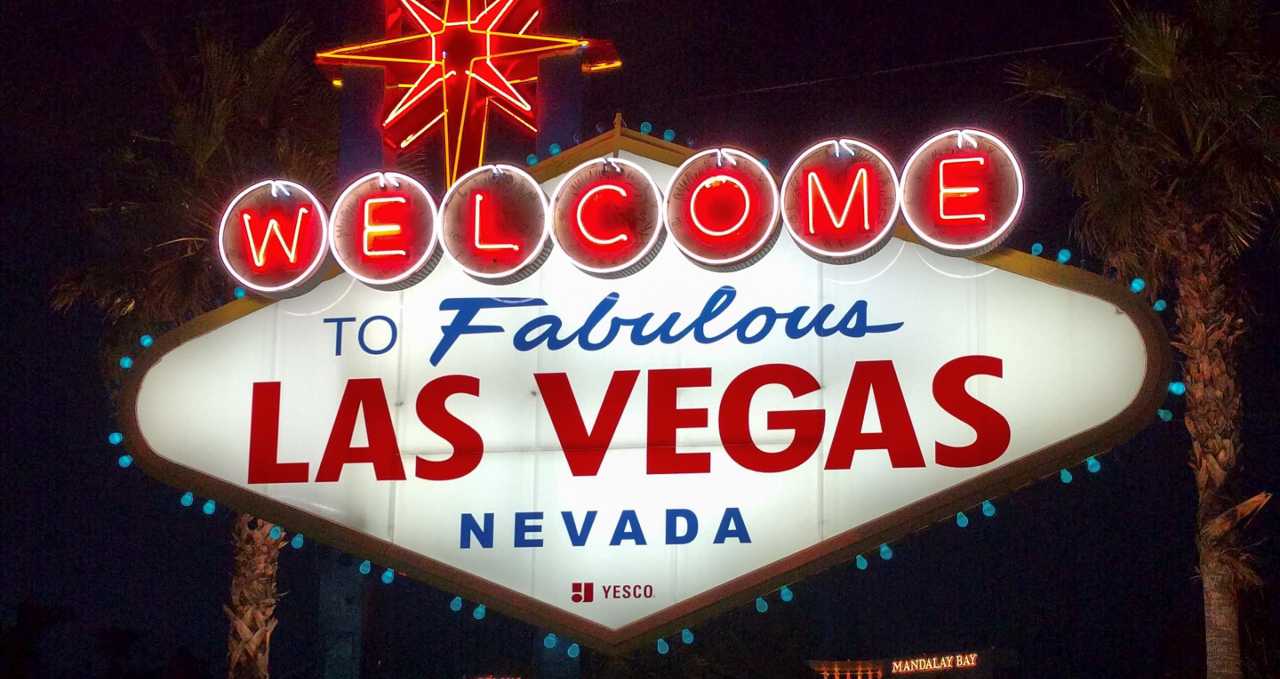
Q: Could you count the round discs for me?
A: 7